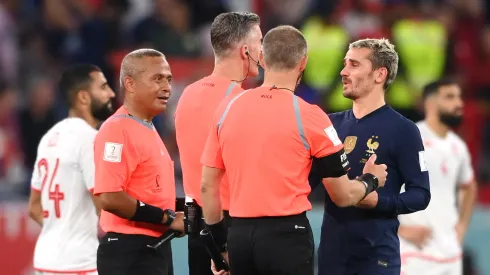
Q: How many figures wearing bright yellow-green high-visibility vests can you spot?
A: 2